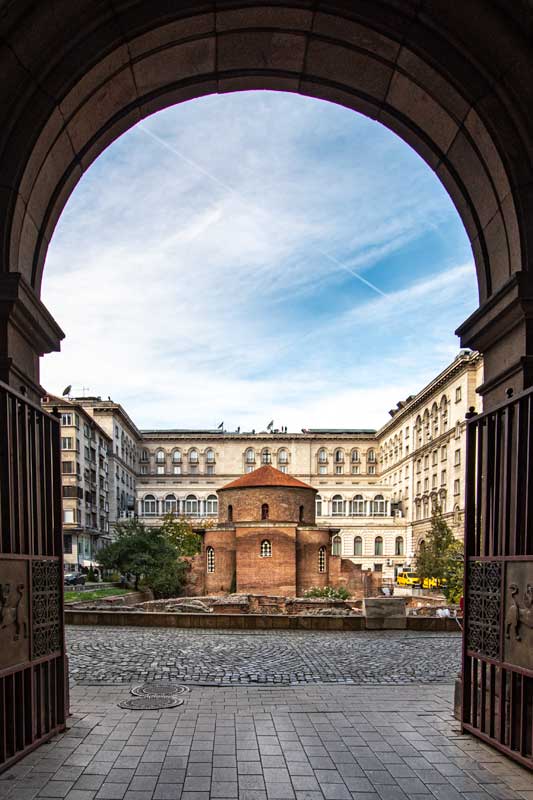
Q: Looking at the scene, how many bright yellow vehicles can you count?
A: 2